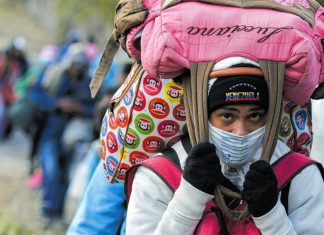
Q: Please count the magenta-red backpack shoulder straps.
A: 2